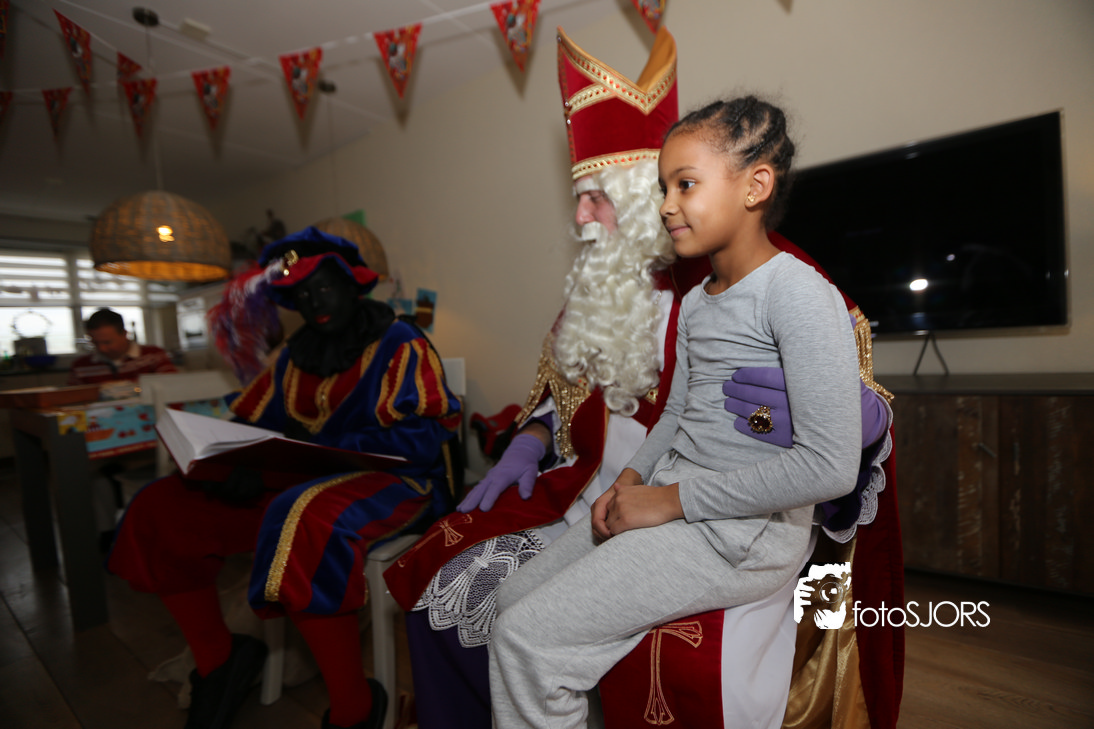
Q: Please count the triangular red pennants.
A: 11